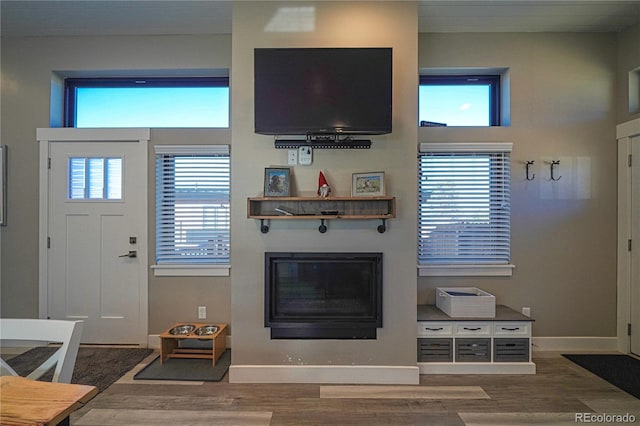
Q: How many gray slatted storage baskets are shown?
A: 3